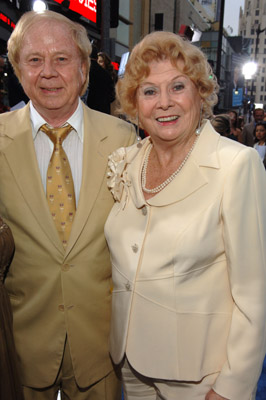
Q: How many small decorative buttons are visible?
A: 3